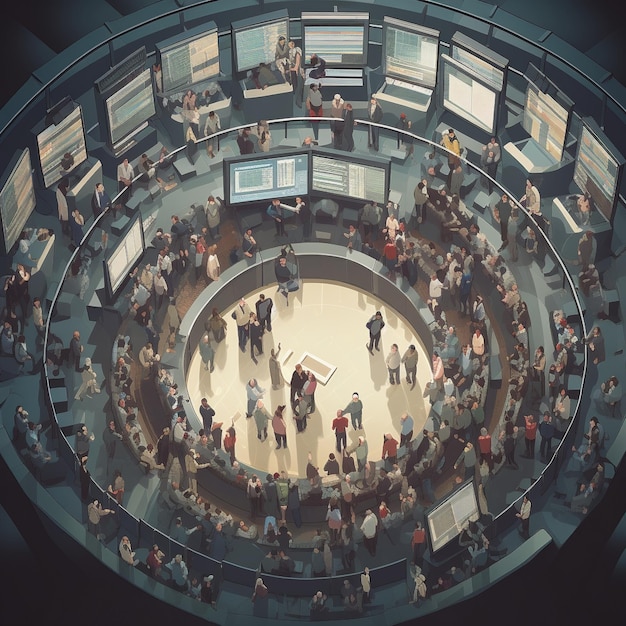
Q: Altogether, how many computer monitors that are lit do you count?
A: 15